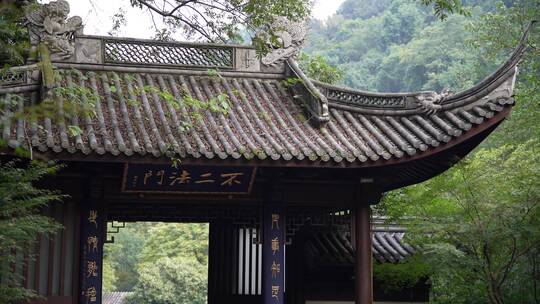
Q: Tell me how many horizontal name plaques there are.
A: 1